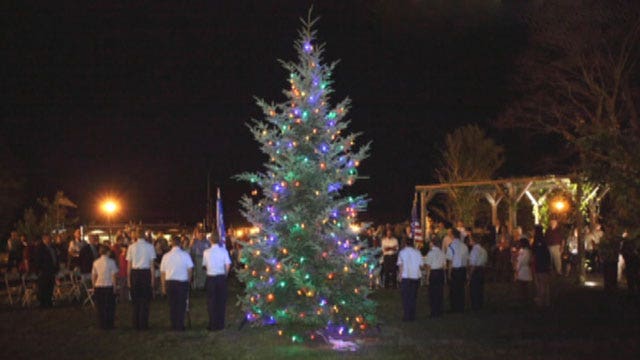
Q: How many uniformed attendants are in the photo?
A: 8